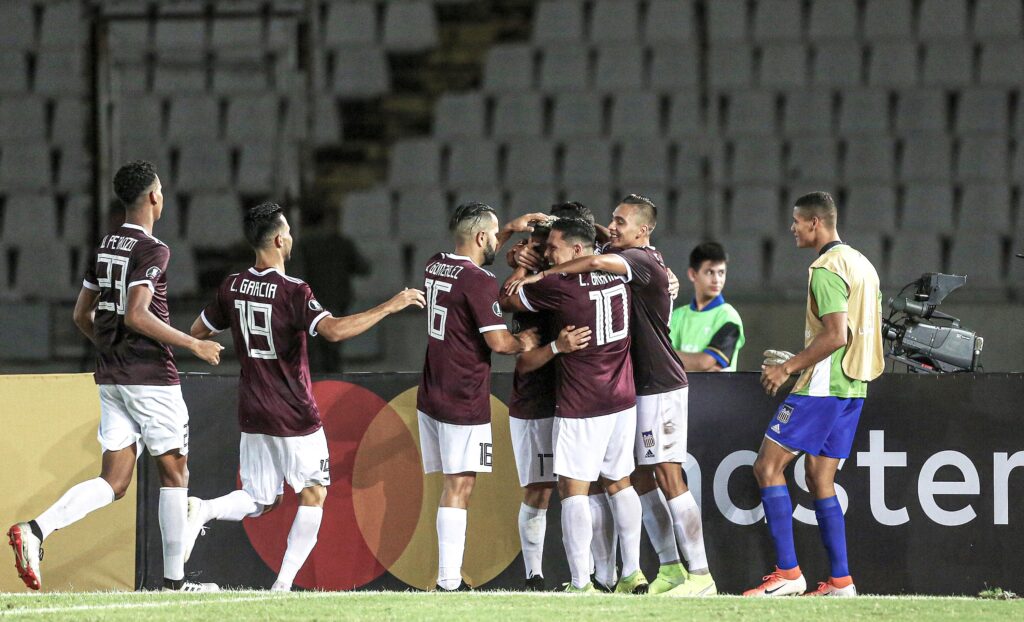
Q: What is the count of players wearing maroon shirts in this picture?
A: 7